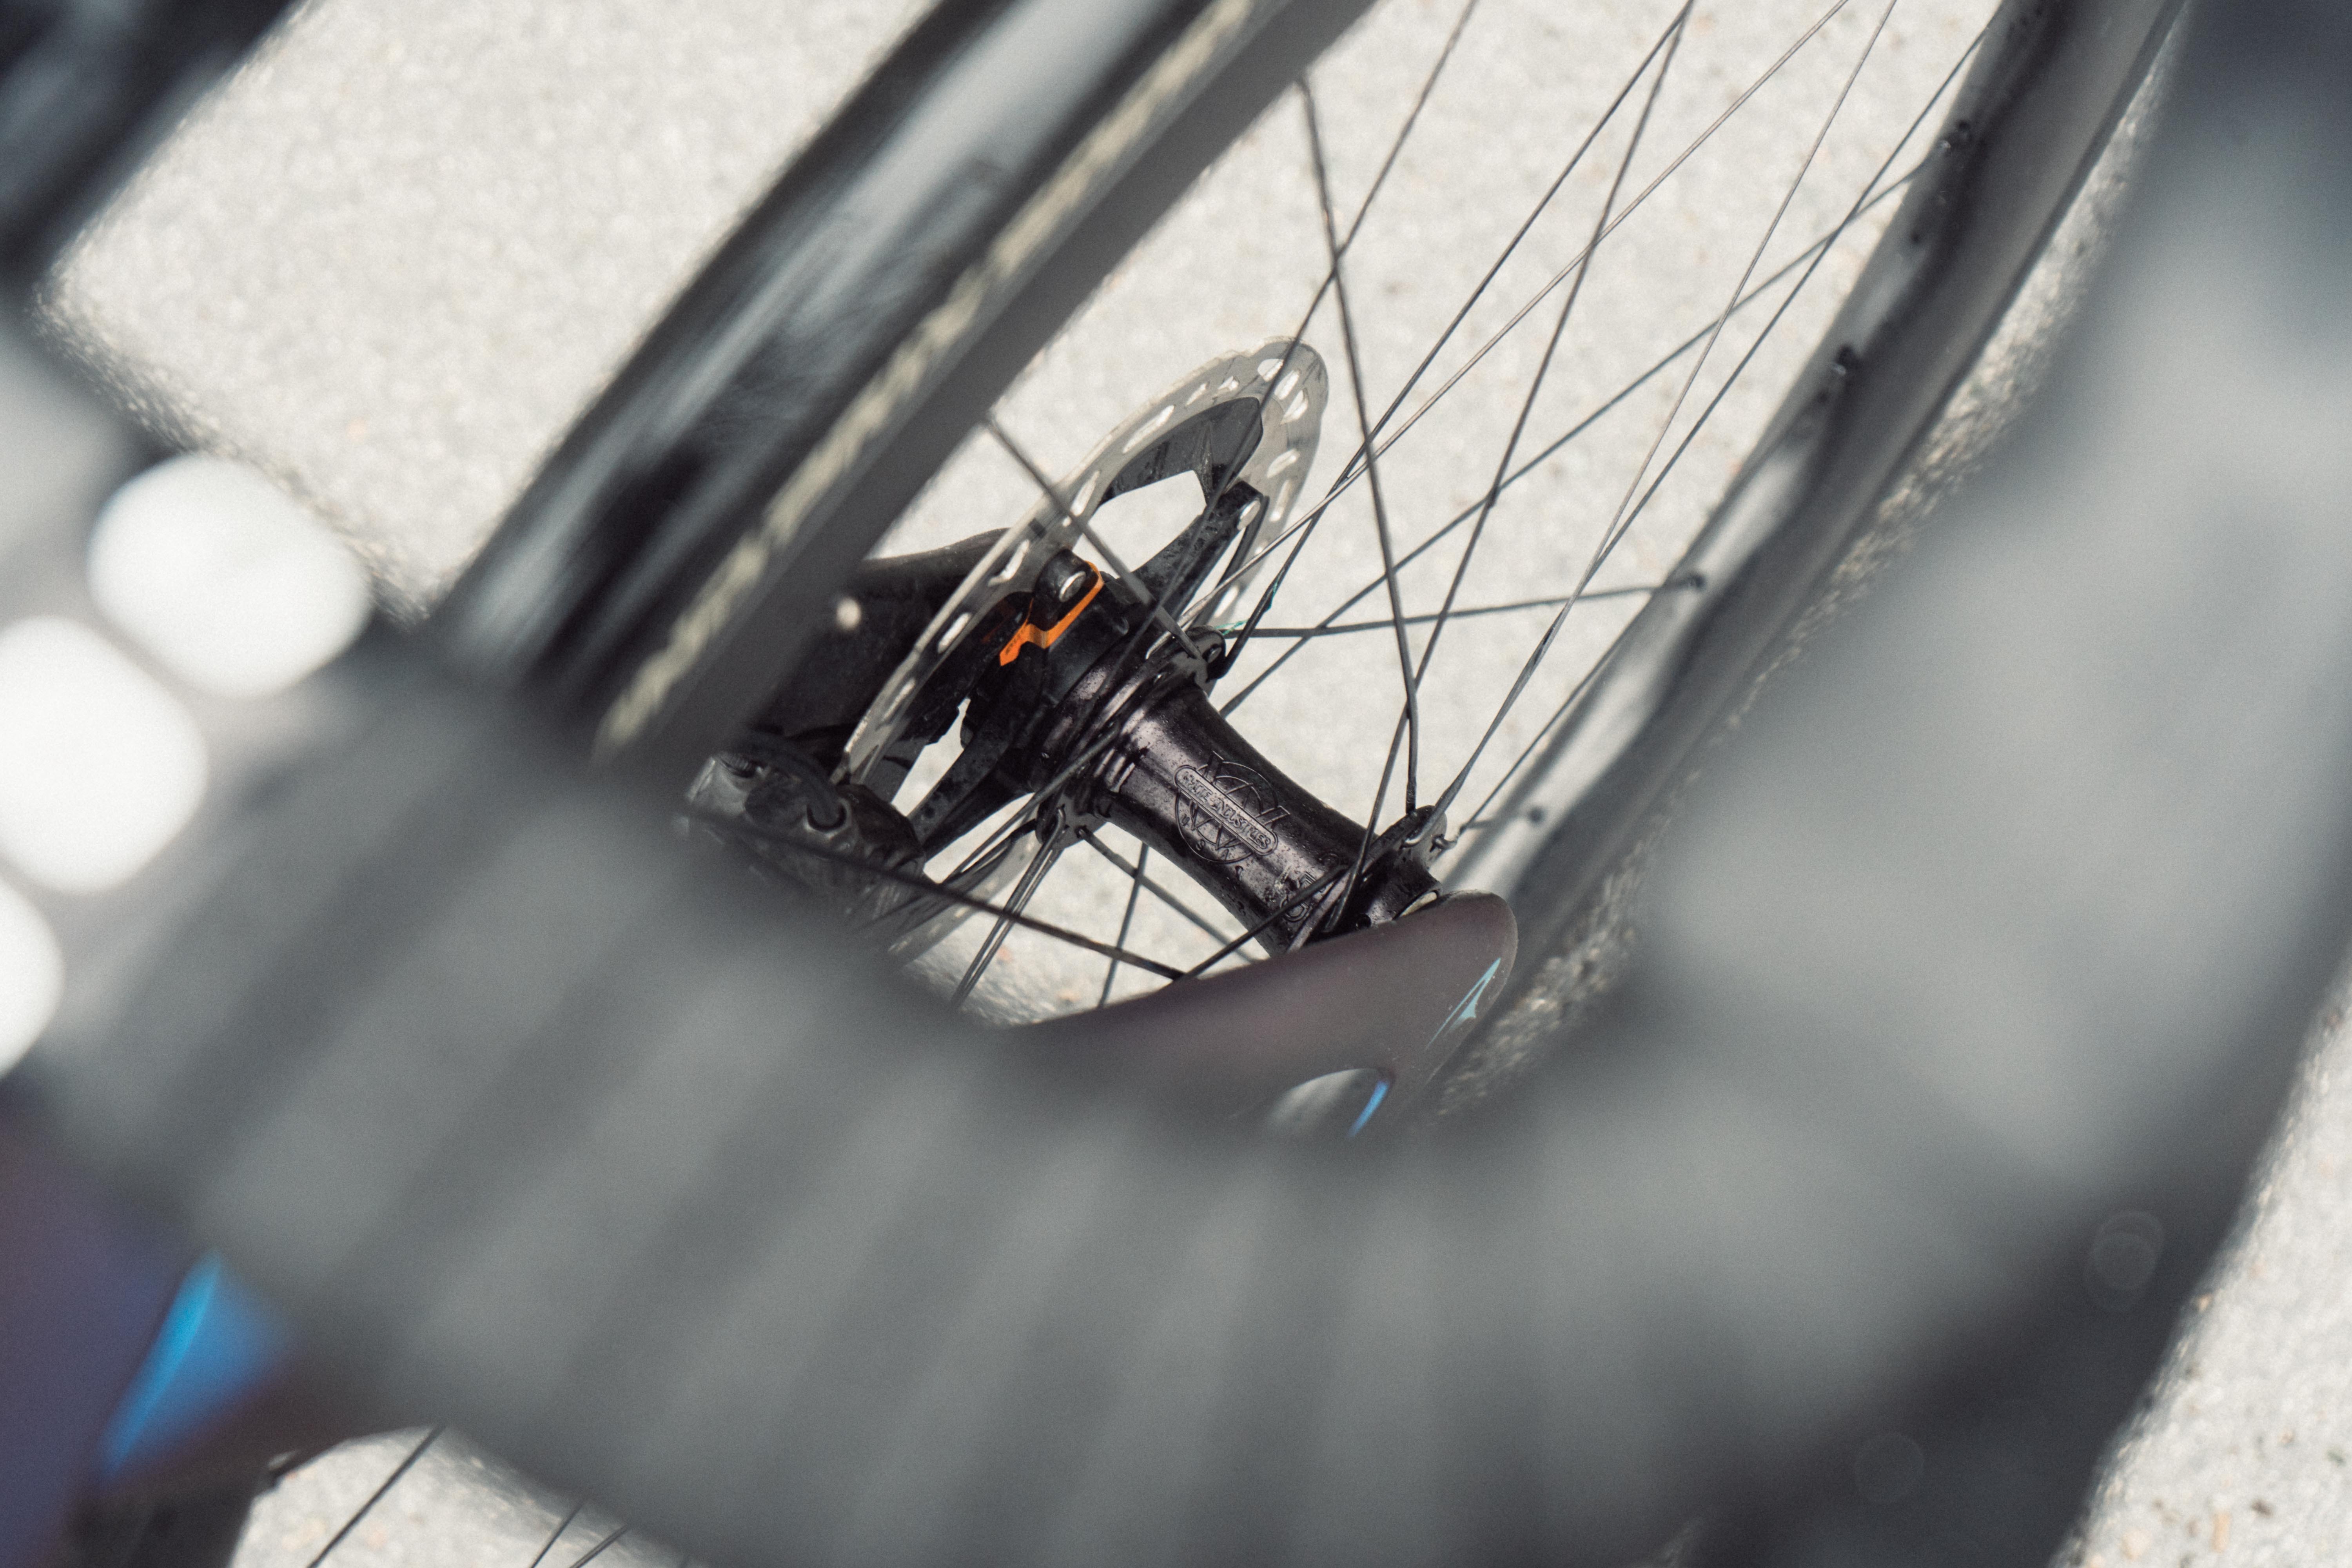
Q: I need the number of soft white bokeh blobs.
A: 3